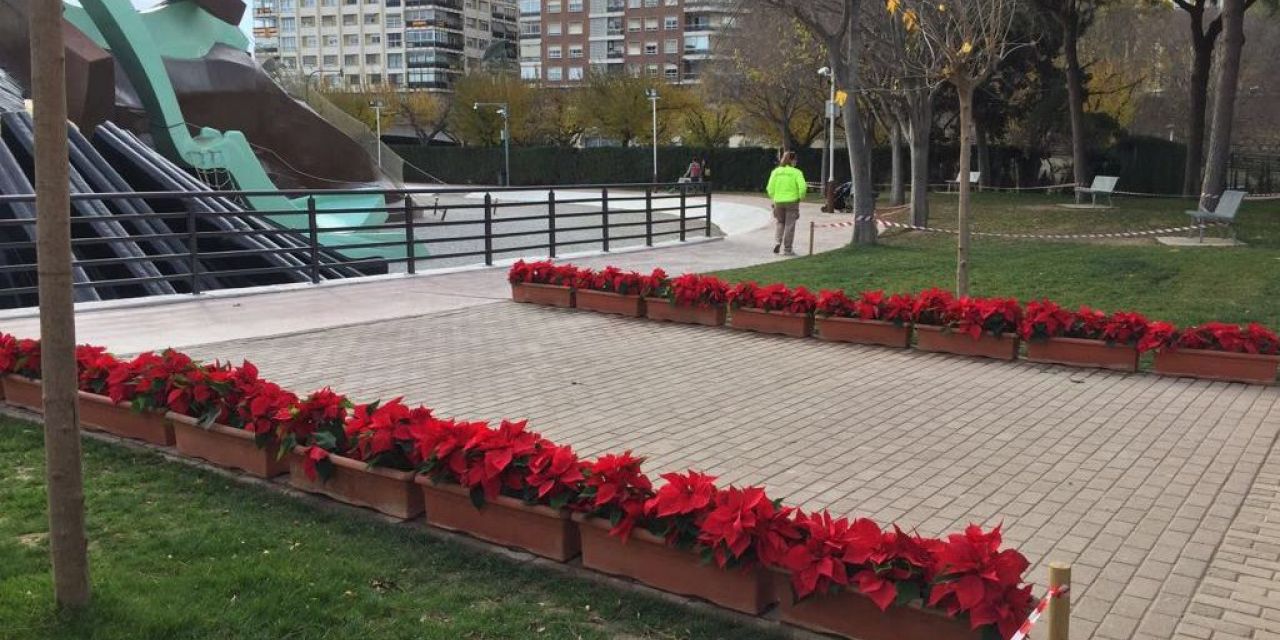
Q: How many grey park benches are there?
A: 3